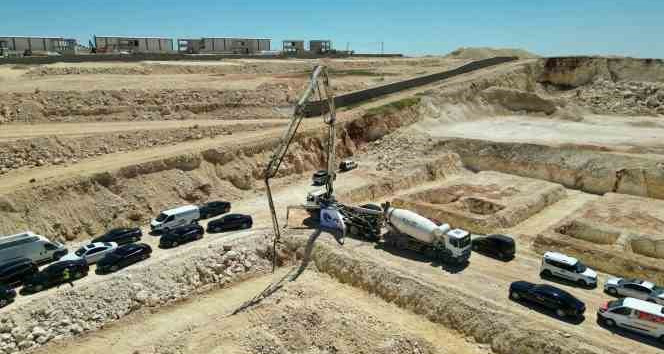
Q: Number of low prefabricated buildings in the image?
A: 5